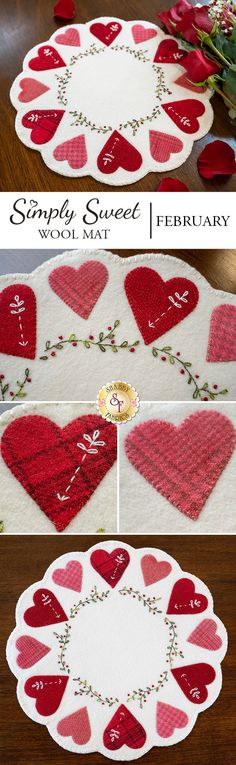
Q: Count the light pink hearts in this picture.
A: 15